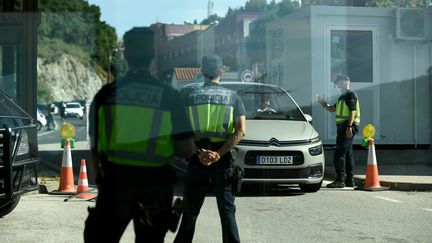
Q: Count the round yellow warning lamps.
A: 2